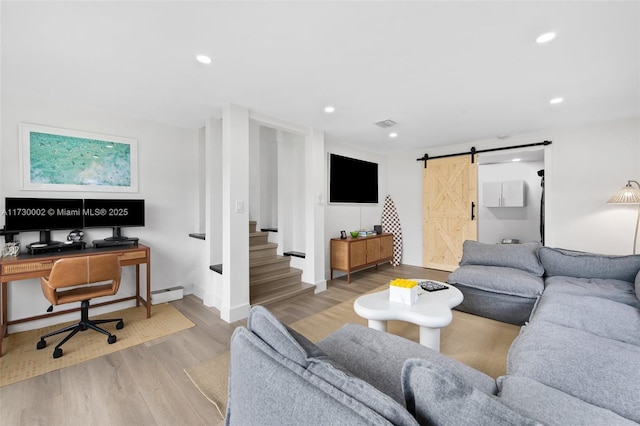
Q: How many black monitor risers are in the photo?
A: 2